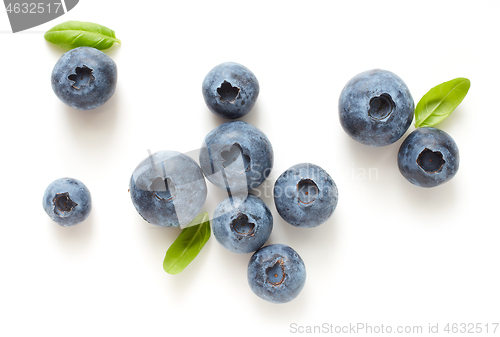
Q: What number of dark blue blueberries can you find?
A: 10